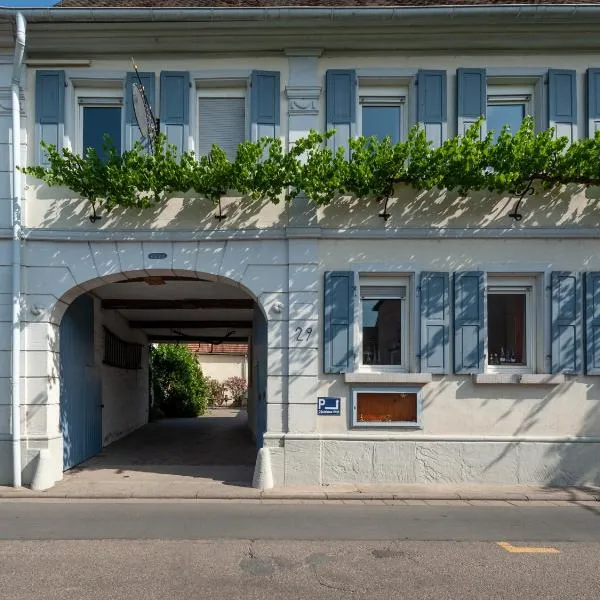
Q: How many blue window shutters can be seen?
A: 14